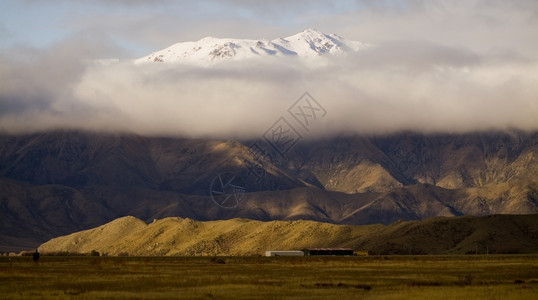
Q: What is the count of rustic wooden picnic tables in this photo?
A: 0